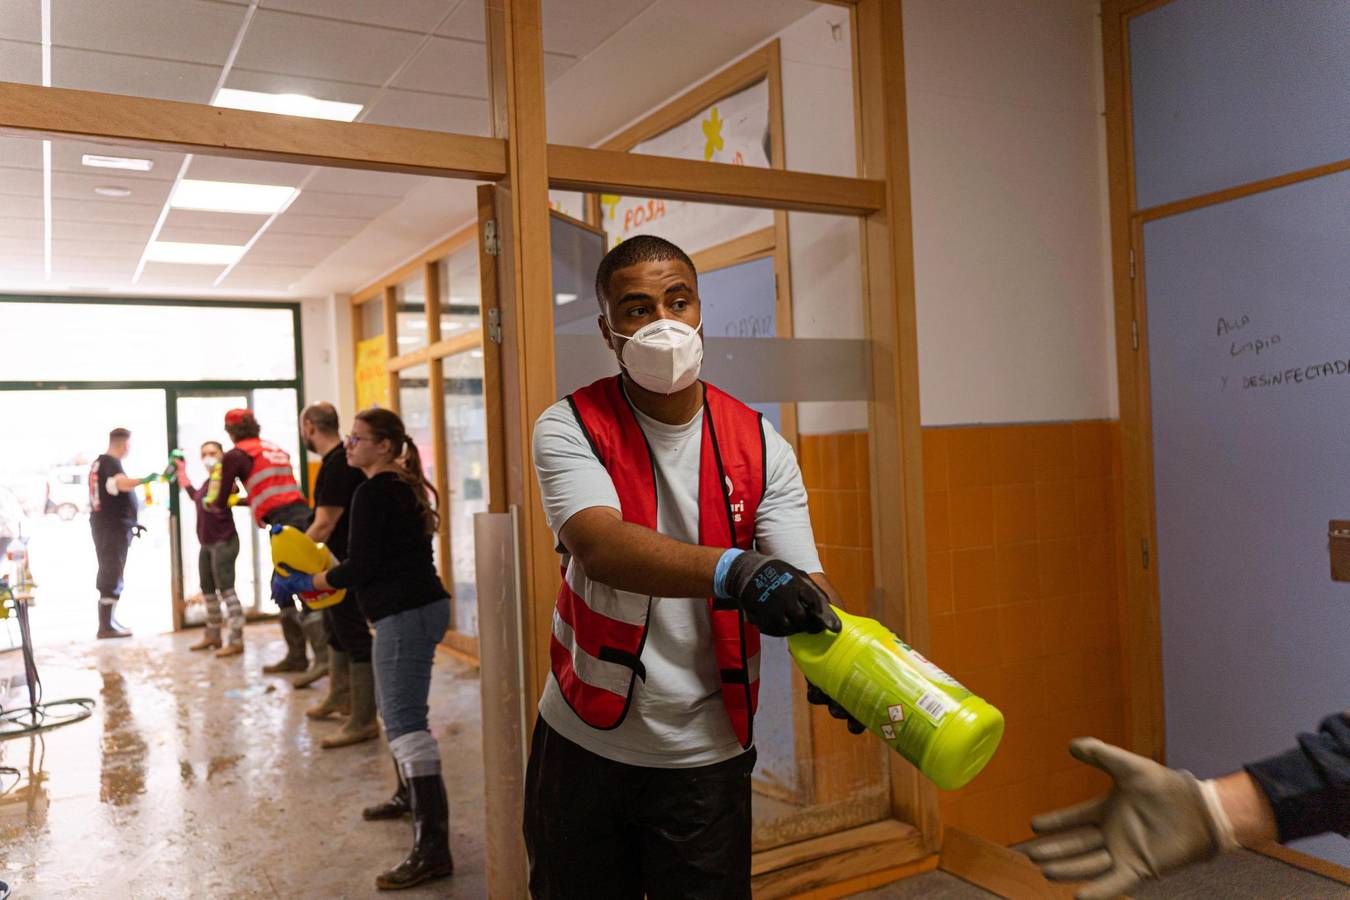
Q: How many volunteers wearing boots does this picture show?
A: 5